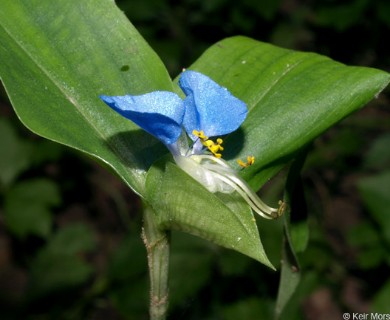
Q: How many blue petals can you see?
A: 2